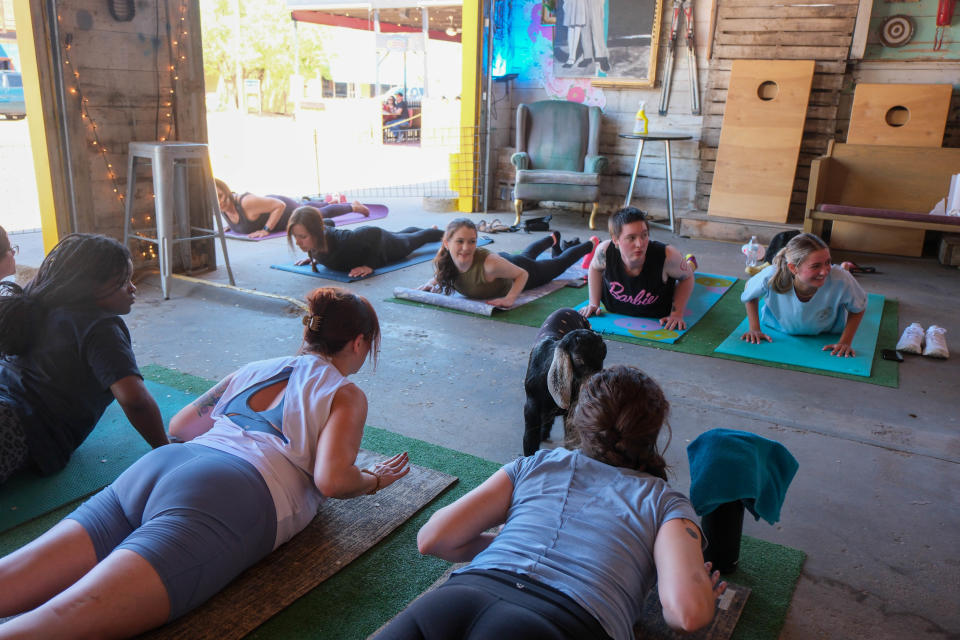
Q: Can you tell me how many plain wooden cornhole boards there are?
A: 2